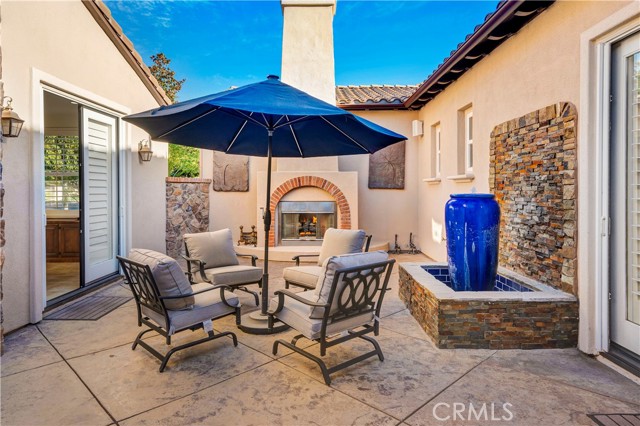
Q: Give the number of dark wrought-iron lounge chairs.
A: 4